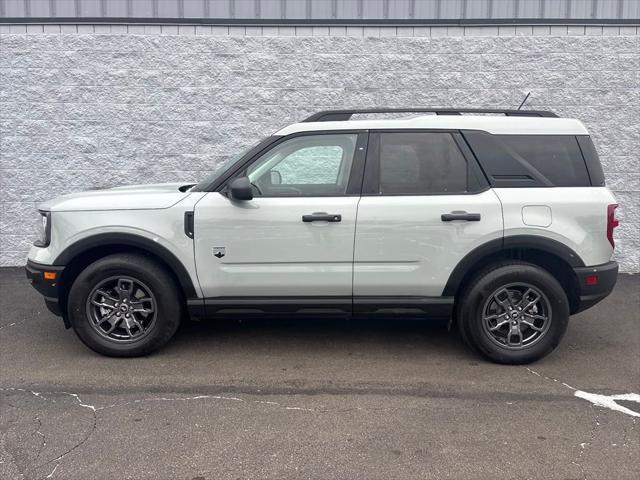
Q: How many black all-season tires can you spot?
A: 2